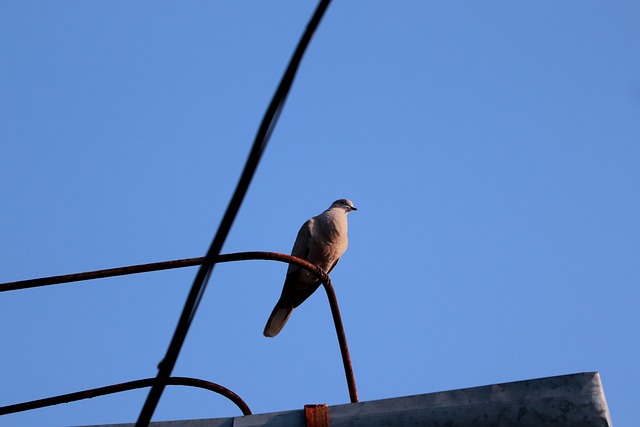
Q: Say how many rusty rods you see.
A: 2